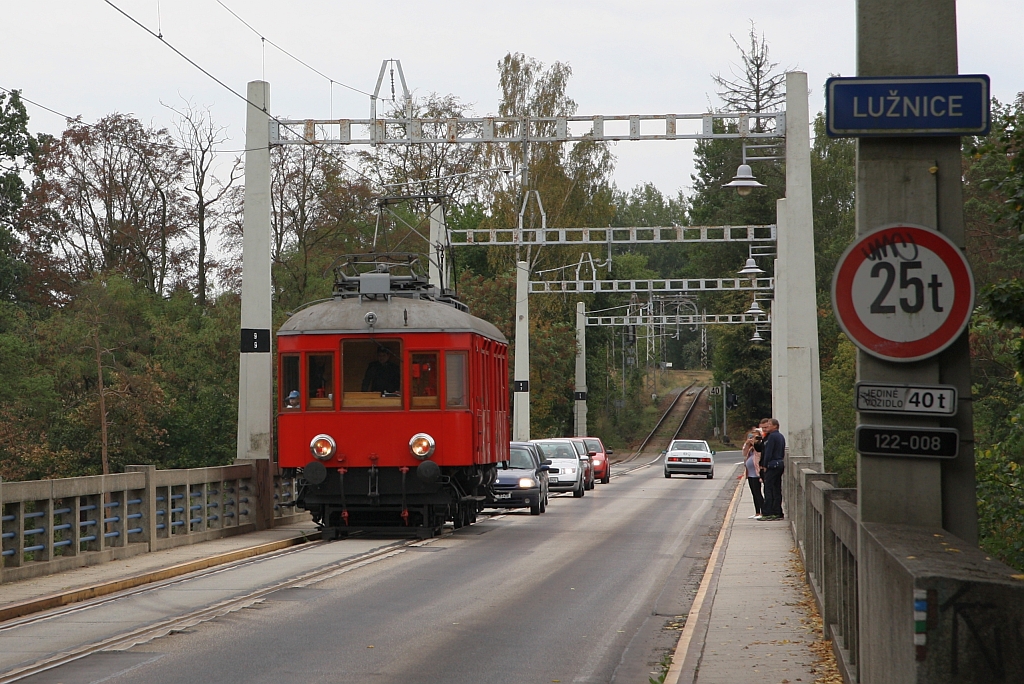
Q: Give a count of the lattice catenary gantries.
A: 4